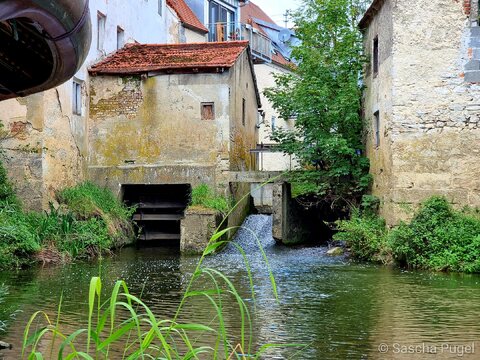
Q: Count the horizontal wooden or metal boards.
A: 3